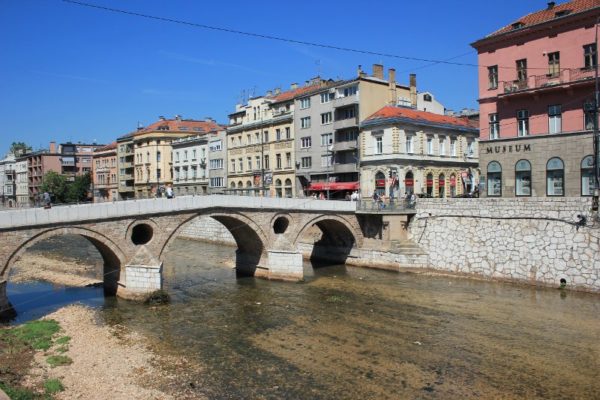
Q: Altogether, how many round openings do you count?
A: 2